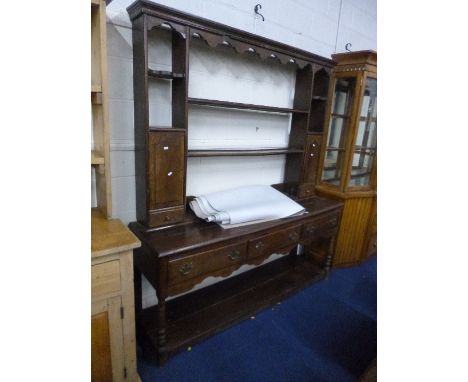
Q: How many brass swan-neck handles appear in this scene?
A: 6